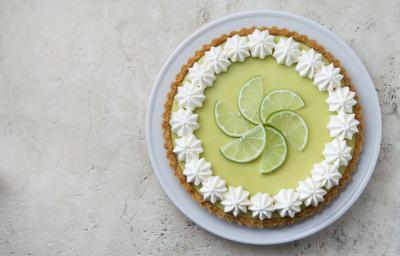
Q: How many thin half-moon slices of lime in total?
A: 6